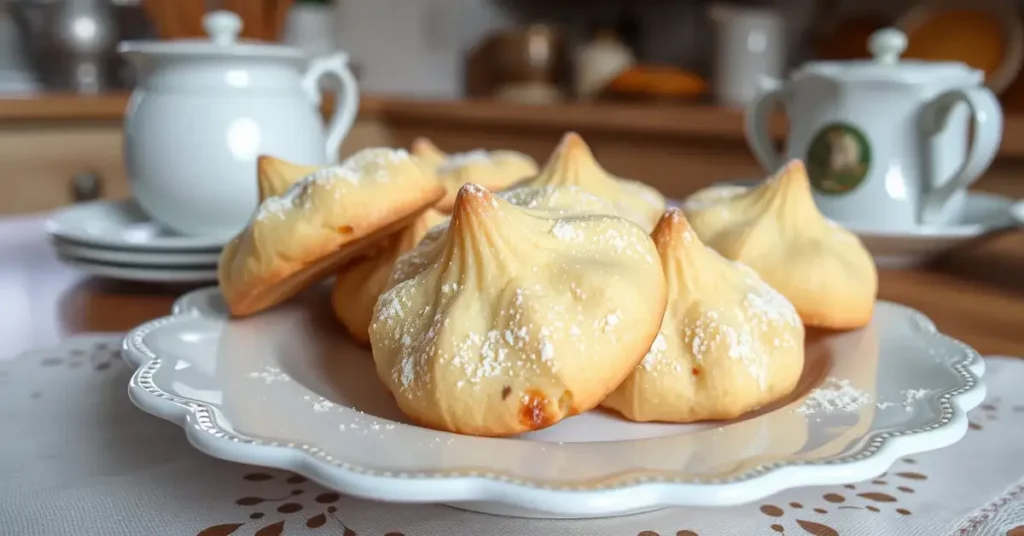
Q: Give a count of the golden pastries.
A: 7